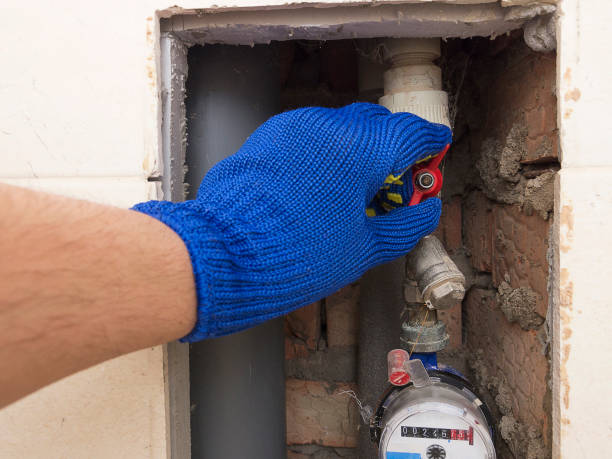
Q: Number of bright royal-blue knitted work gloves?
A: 1